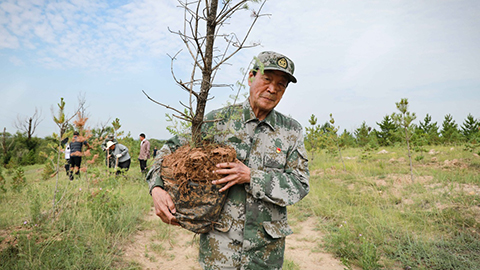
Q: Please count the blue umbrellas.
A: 0